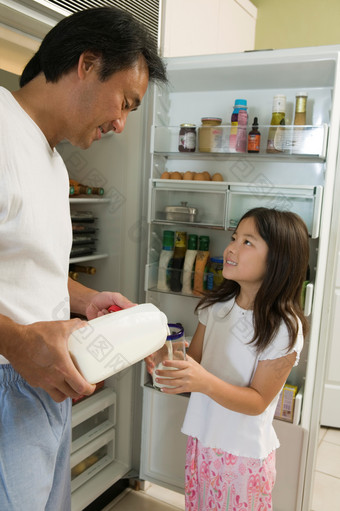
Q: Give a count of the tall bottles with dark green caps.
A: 3